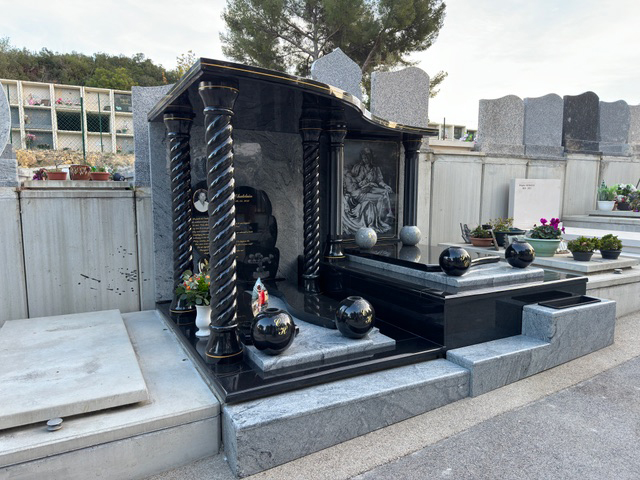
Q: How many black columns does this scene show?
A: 5